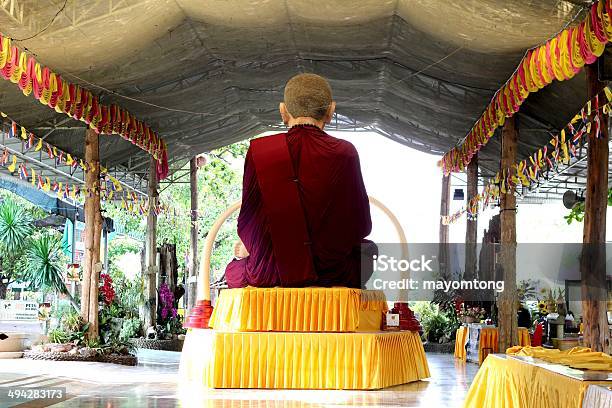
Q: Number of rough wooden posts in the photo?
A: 7